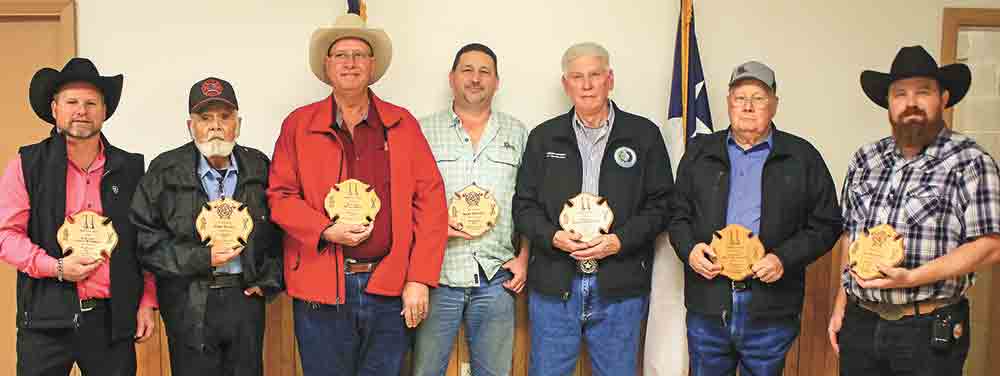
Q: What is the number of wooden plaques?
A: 7